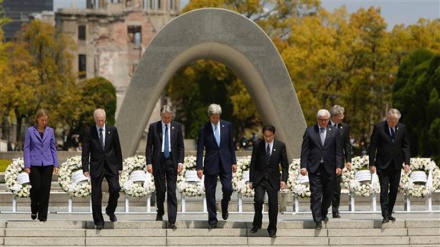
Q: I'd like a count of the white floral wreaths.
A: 8